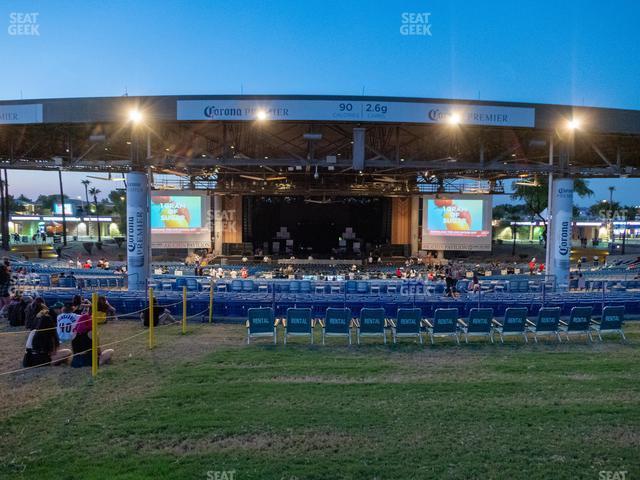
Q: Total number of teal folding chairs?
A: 11